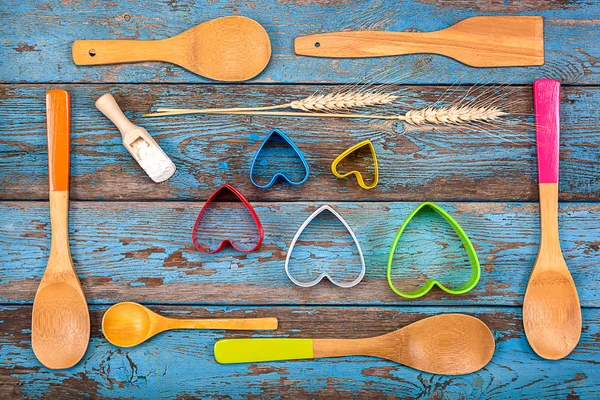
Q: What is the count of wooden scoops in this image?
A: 1